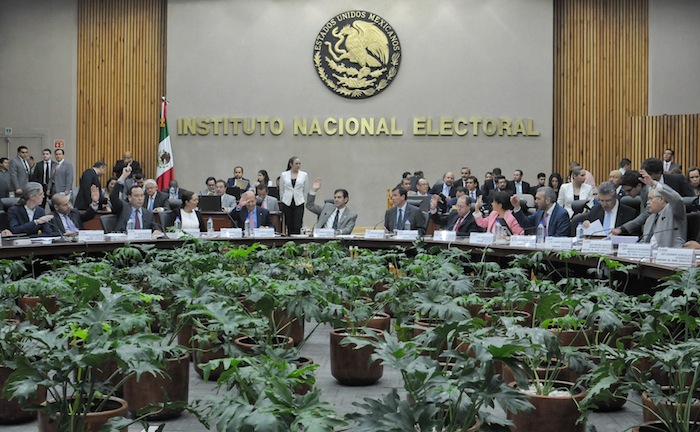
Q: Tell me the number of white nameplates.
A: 15